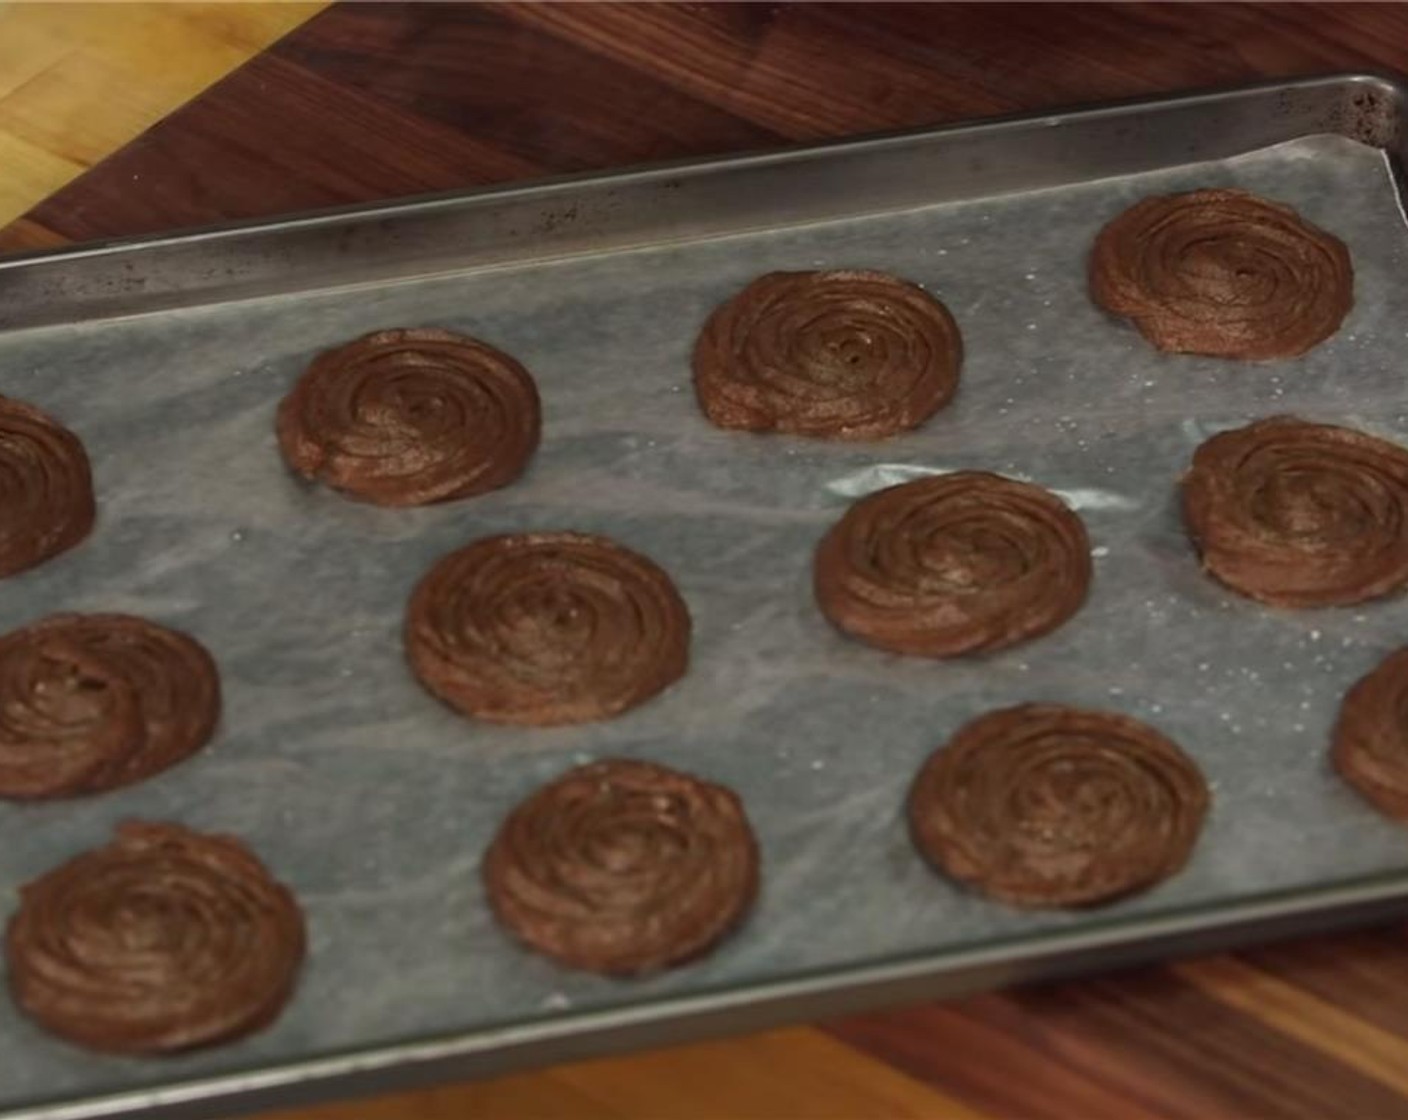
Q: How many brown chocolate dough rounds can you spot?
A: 12